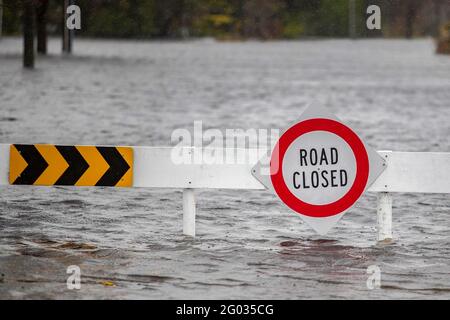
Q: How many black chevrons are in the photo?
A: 3